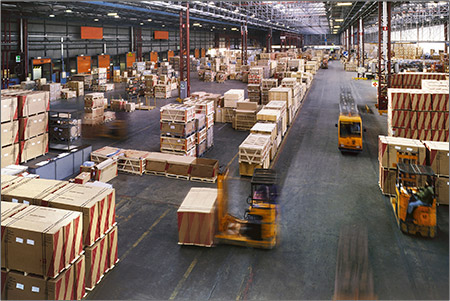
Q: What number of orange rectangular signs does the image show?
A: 2